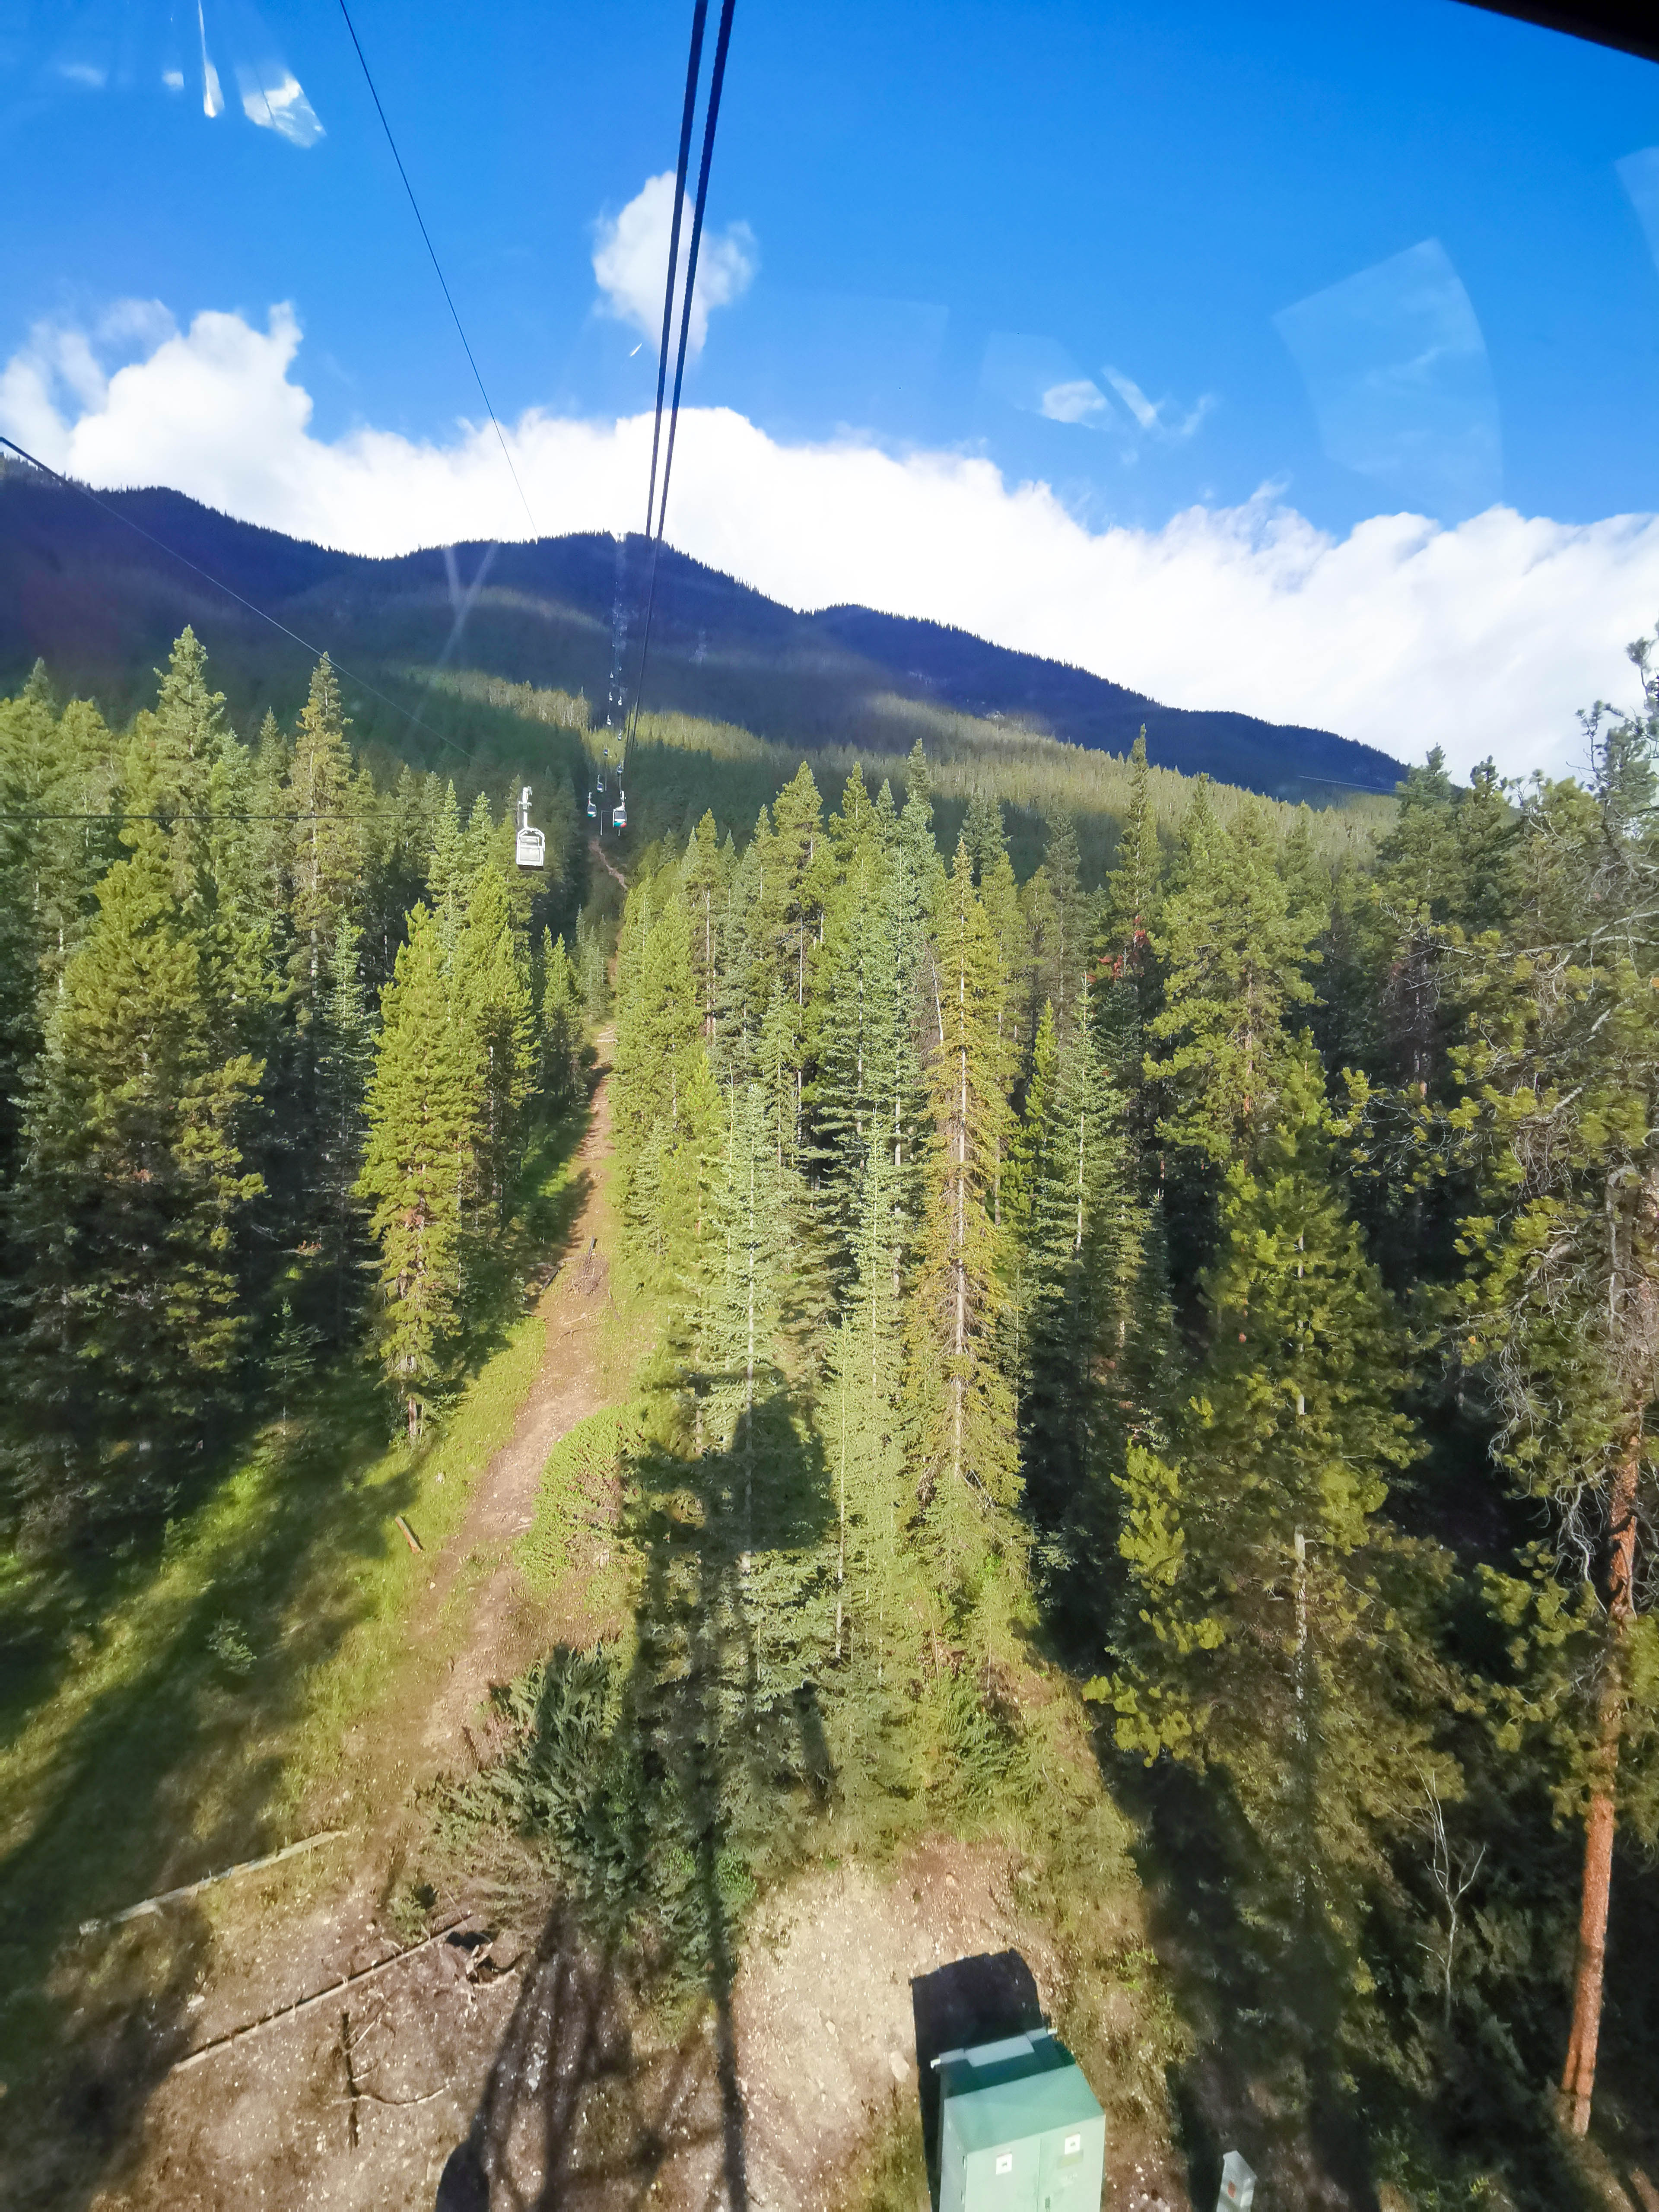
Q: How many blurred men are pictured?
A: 0